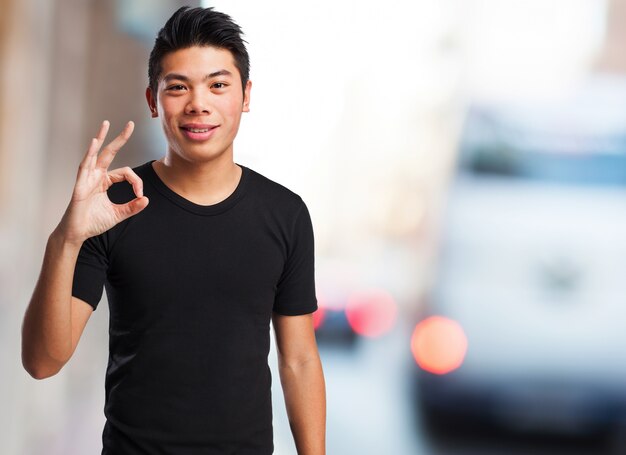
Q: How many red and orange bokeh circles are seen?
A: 3